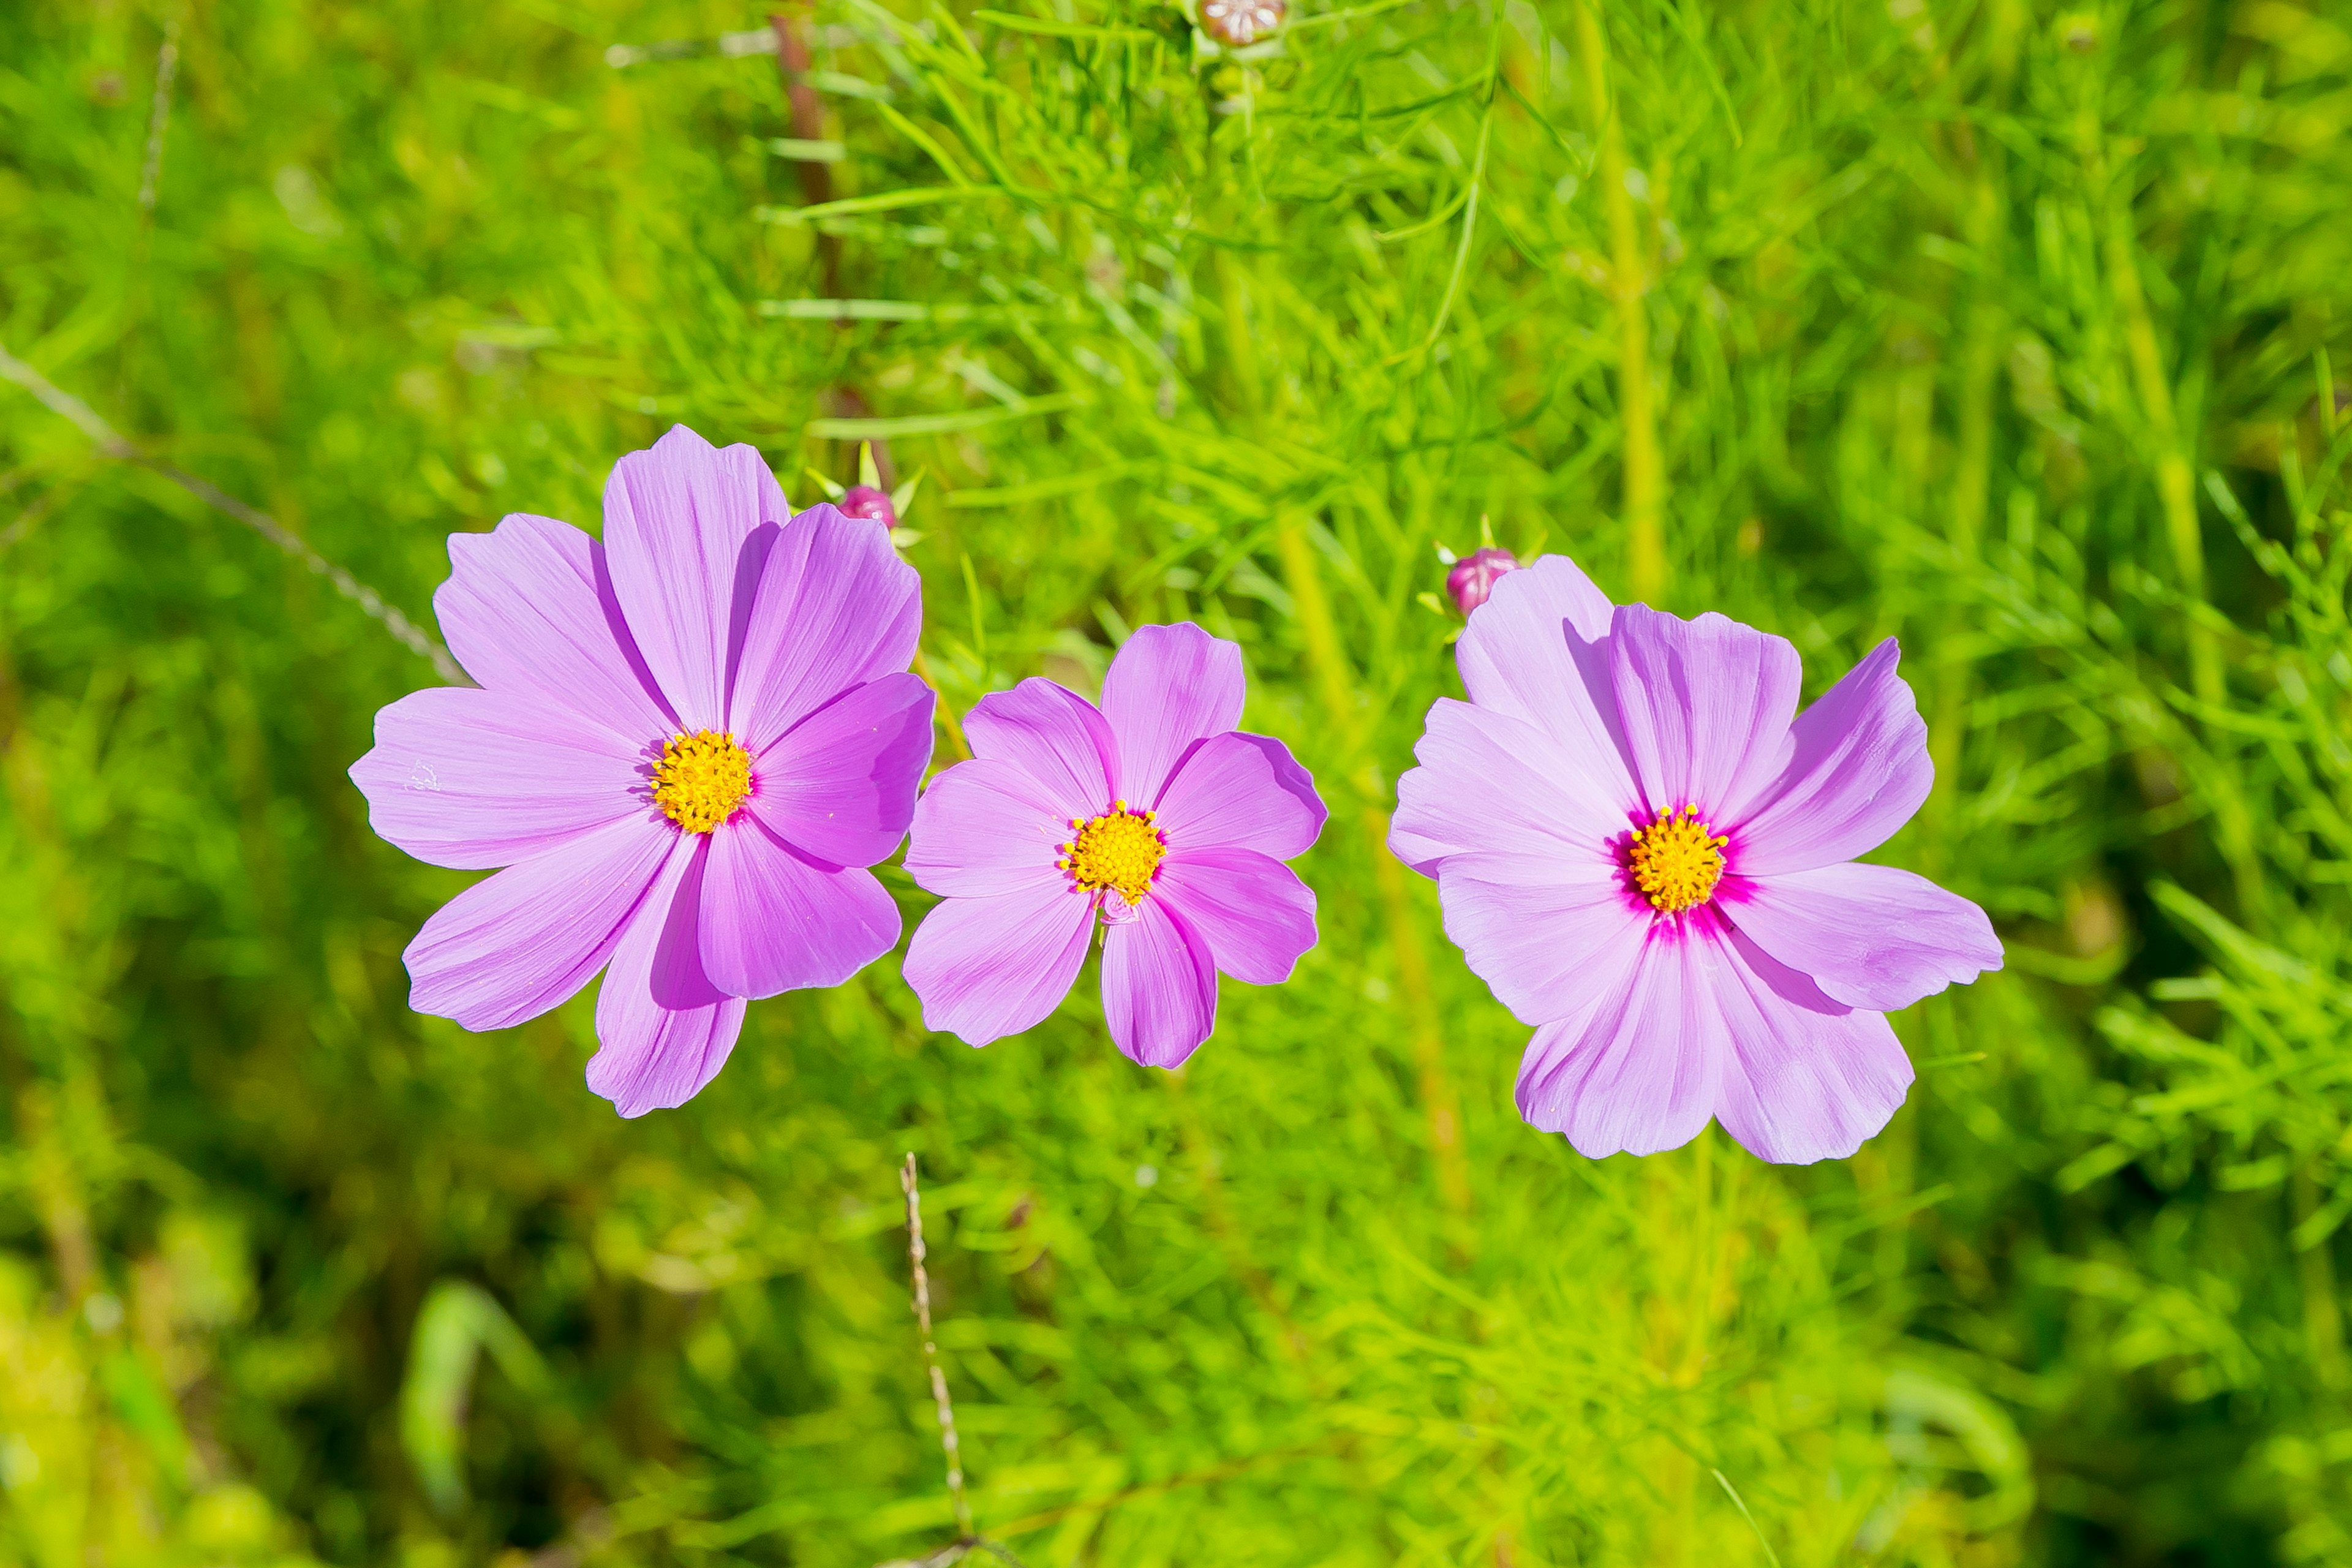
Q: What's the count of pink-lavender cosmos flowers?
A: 3